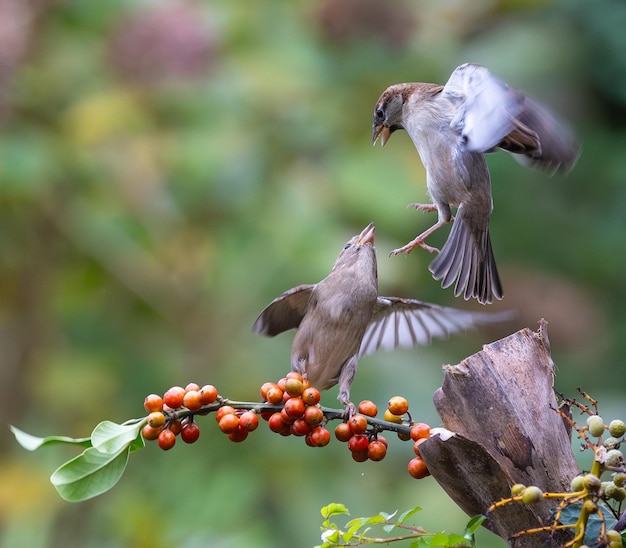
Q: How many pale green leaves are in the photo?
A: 3